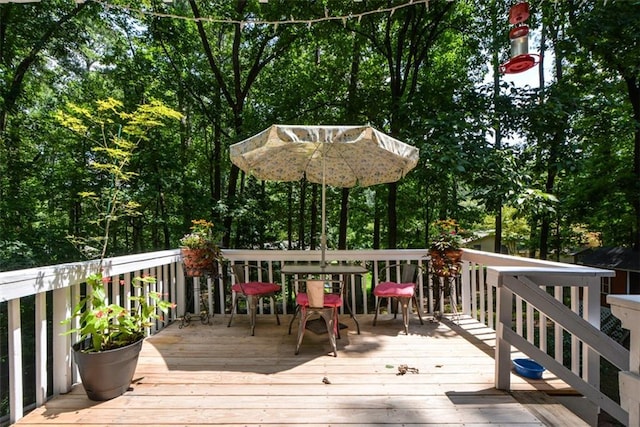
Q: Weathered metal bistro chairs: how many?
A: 3